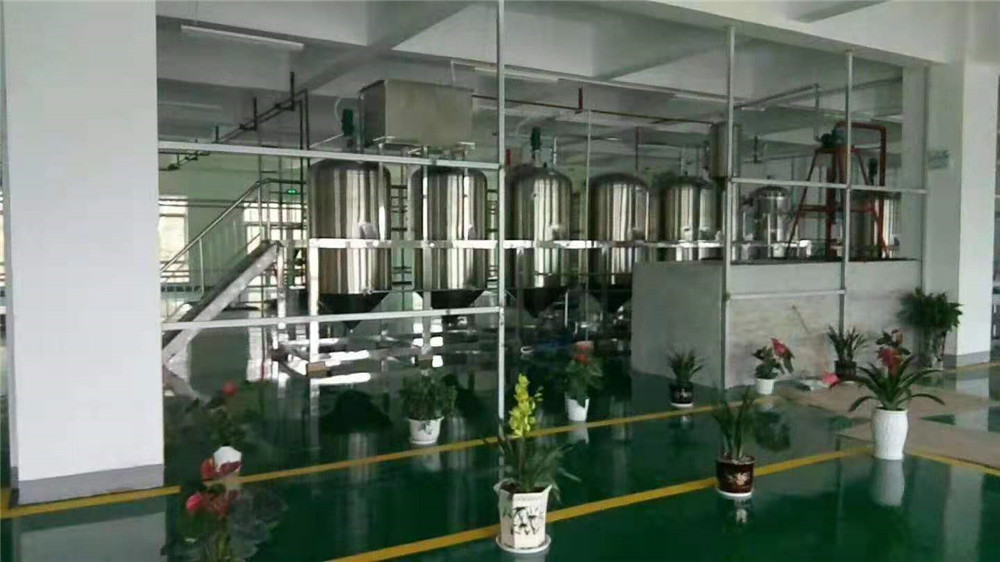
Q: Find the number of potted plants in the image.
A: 11